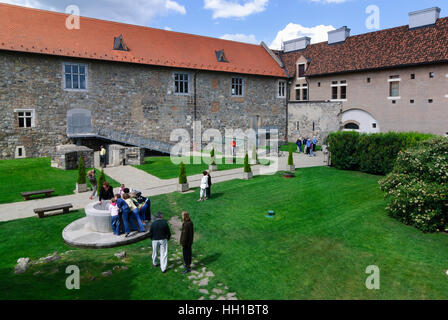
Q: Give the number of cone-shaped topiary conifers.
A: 7